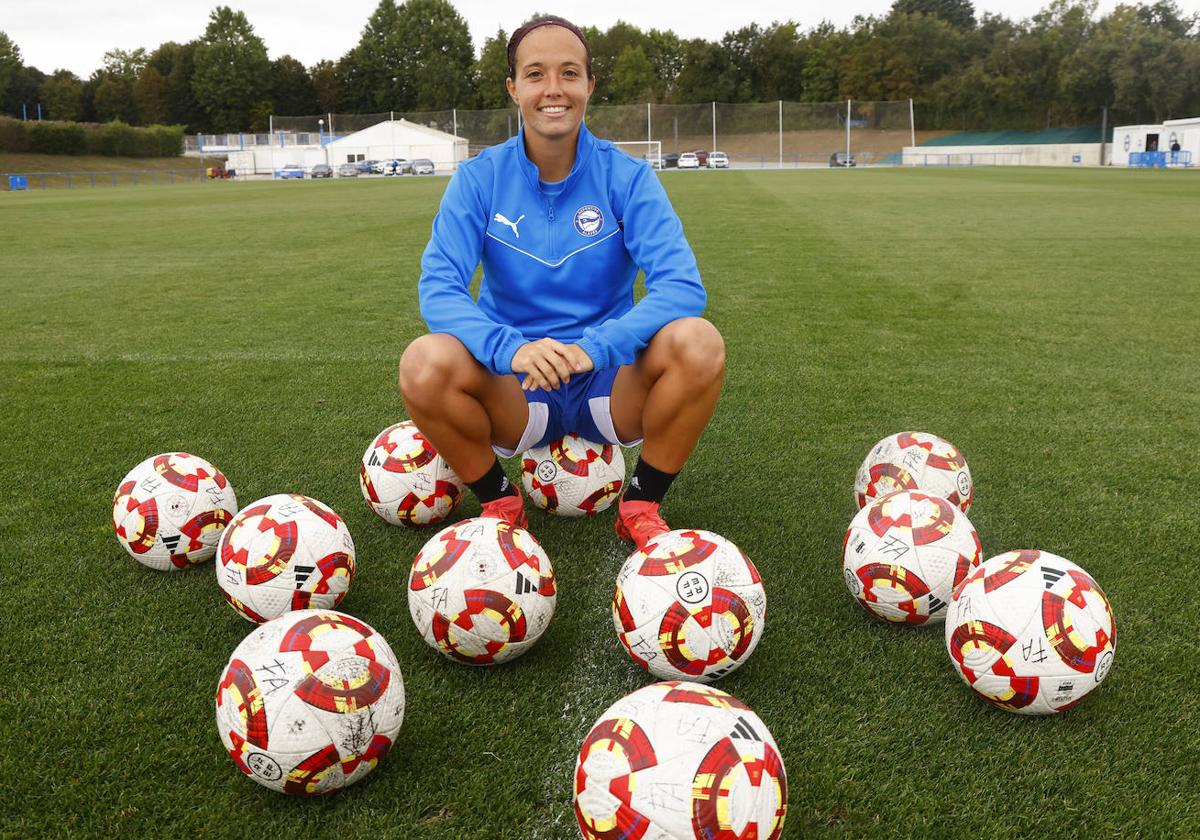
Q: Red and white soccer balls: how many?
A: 11